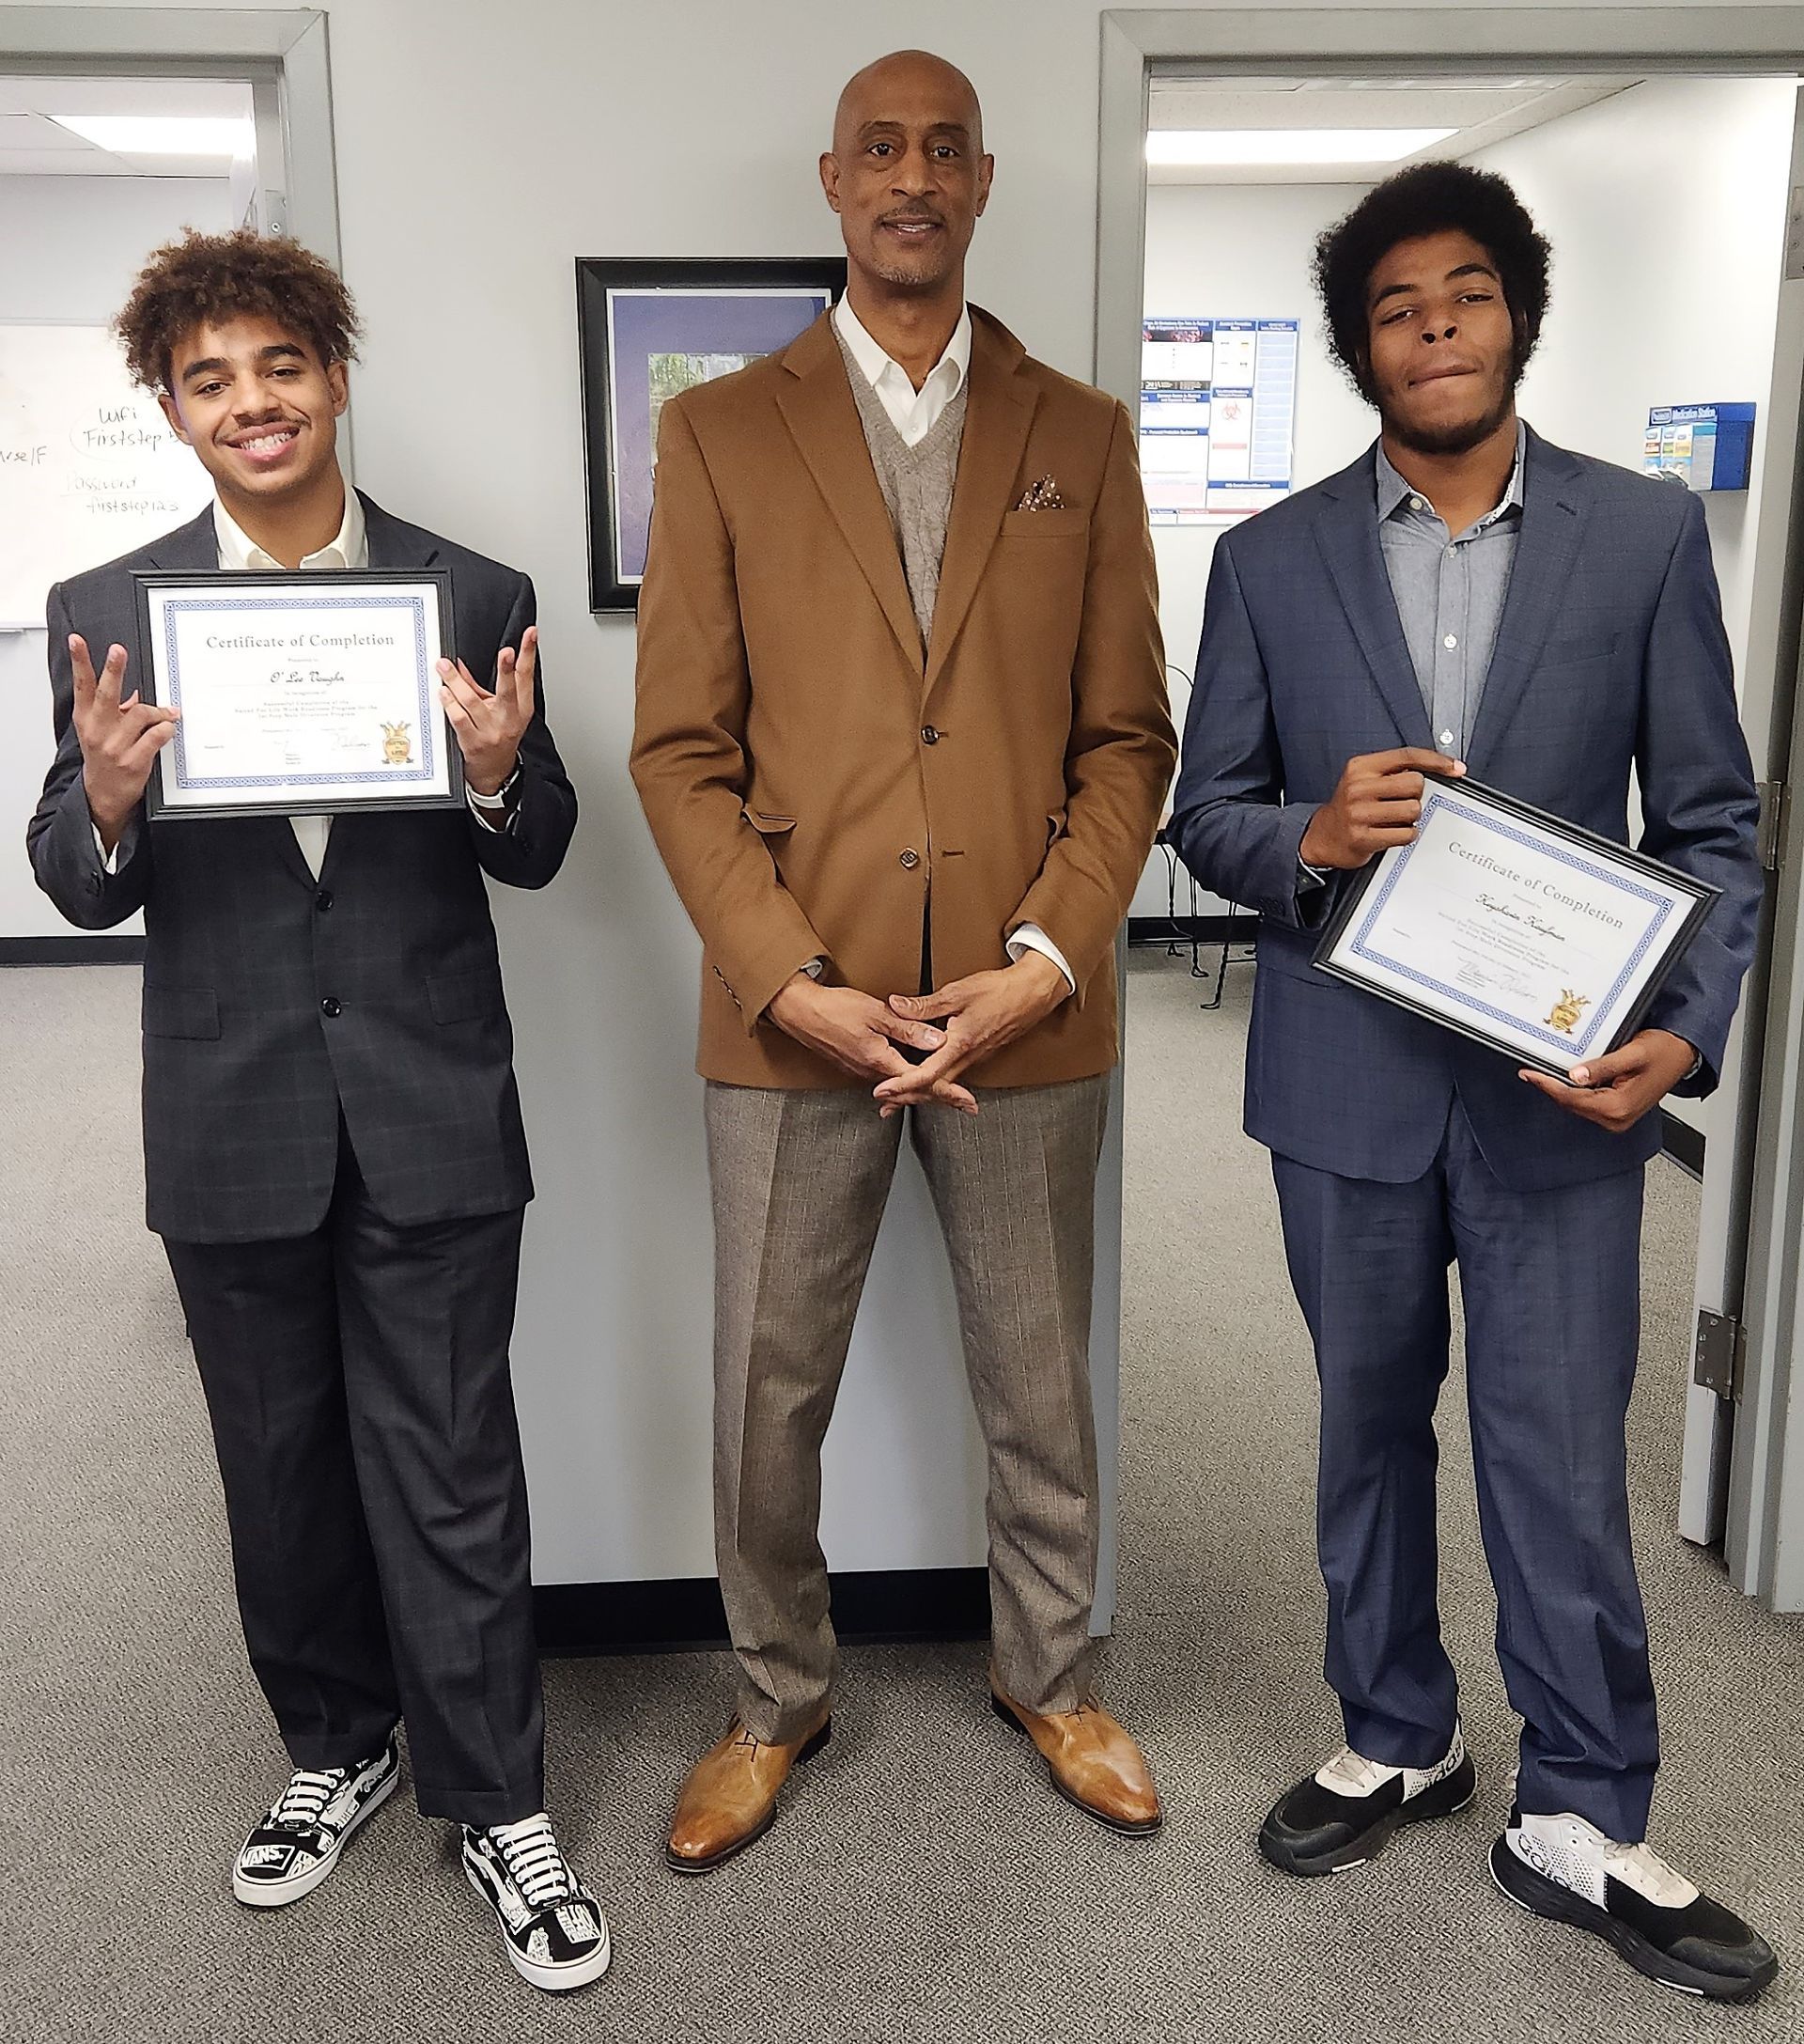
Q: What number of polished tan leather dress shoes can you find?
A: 2